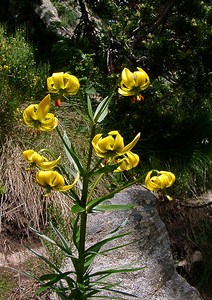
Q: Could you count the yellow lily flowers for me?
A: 8